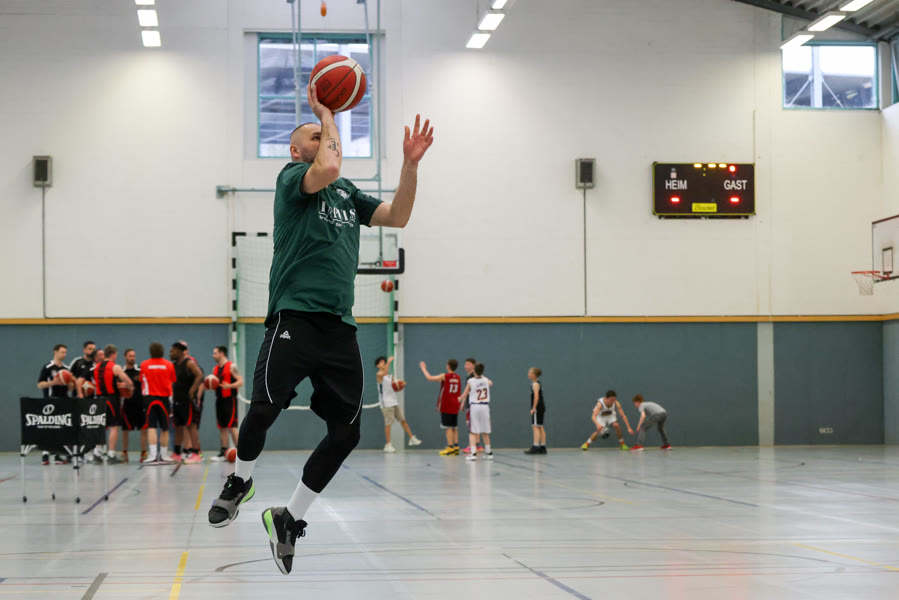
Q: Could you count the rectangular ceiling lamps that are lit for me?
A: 9